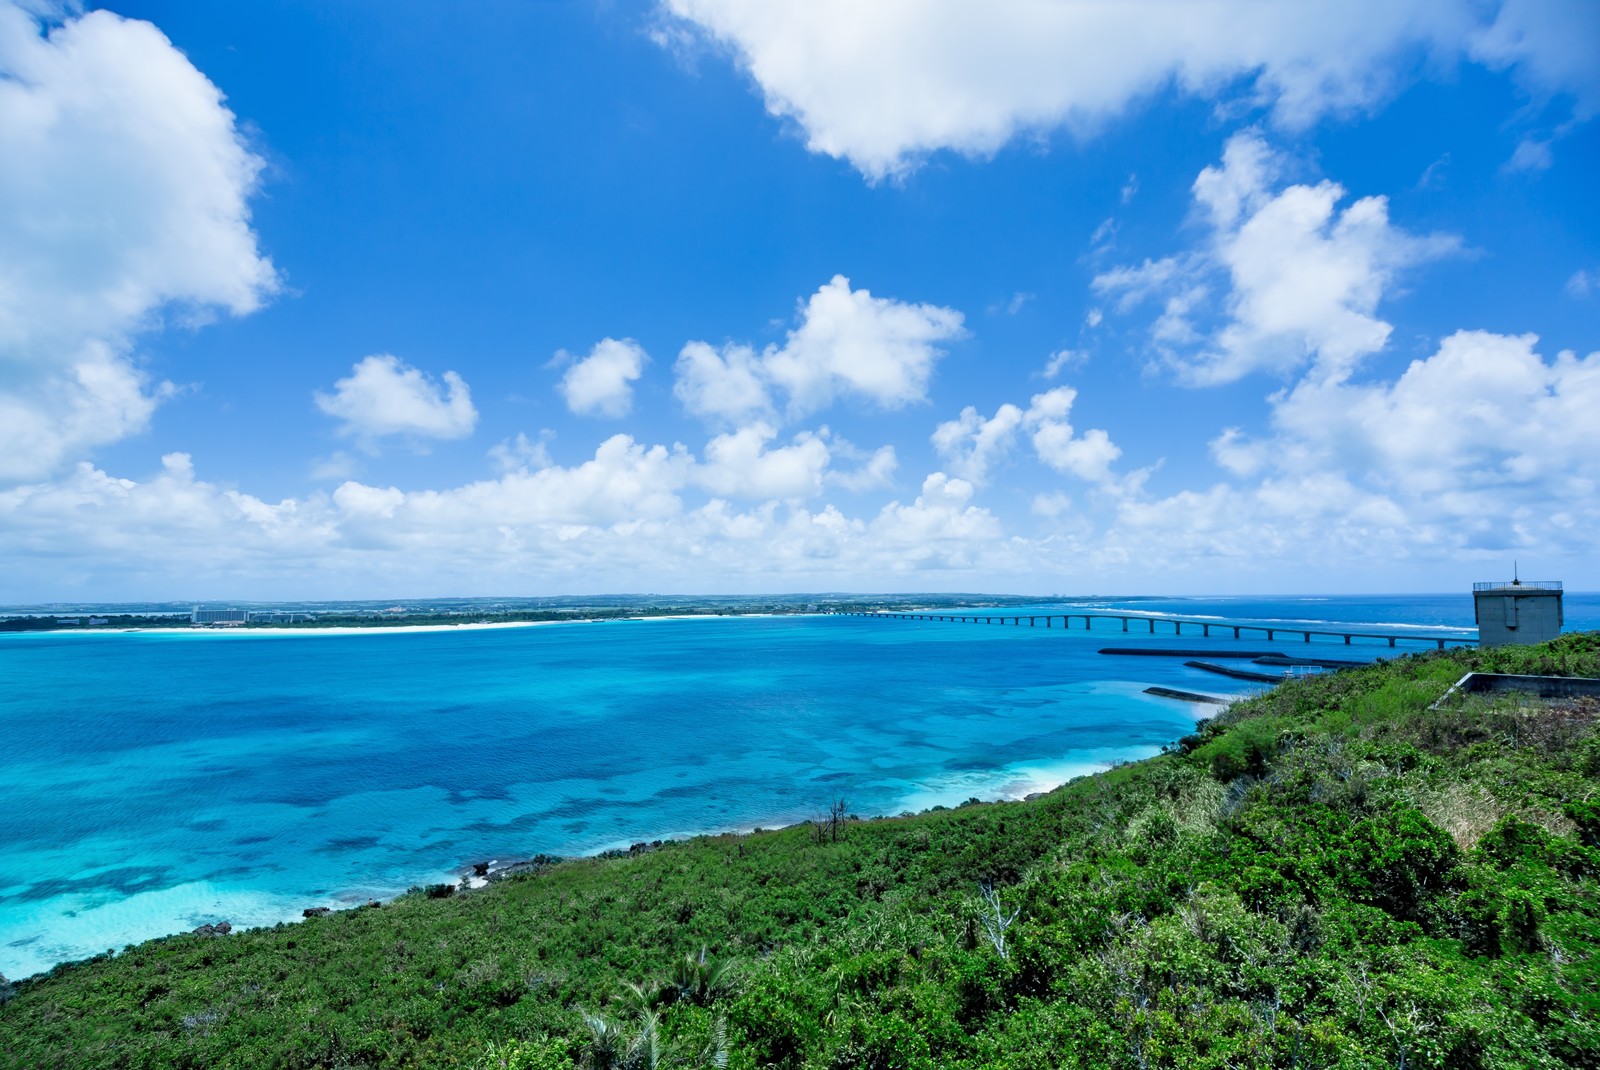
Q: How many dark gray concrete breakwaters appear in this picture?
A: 4